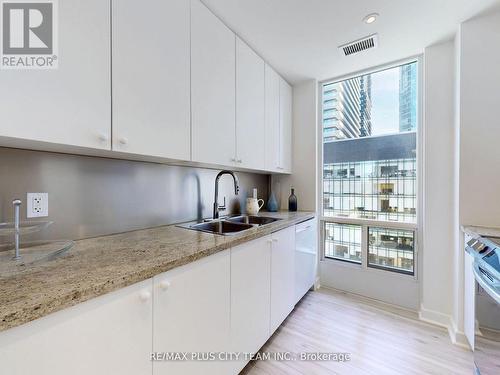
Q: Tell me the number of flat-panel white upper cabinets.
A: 6